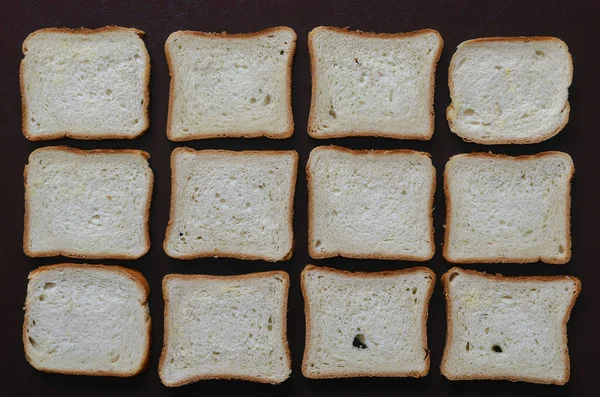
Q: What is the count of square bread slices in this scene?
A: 12